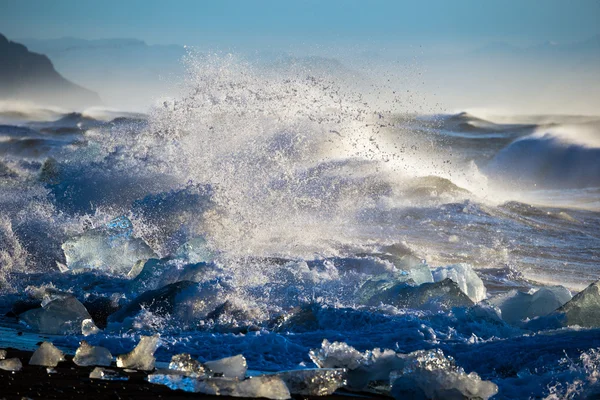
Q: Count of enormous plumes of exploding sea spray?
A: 1